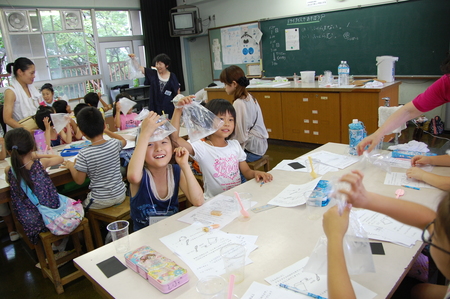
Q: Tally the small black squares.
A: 3